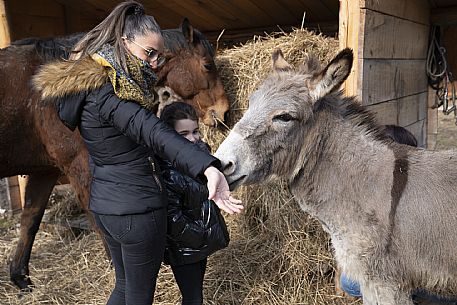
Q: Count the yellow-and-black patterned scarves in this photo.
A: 1